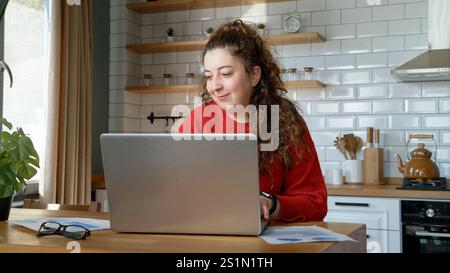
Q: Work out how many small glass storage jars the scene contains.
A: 6